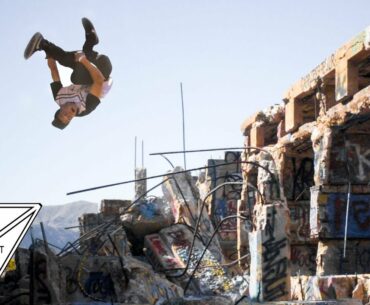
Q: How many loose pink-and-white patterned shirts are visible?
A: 1